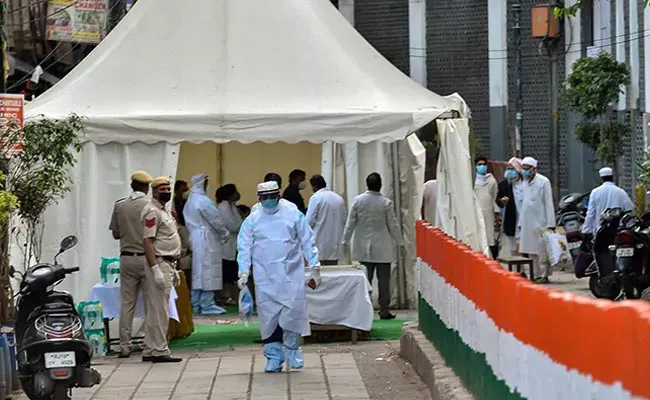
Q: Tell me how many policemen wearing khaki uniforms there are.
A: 2